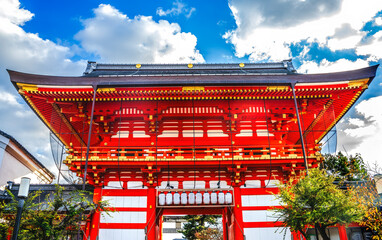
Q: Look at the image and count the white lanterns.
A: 10